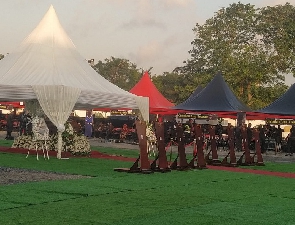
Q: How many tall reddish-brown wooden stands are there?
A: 8